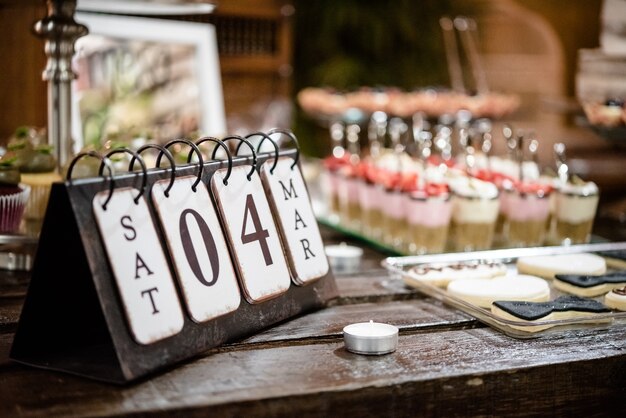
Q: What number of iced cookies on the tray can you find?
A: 7